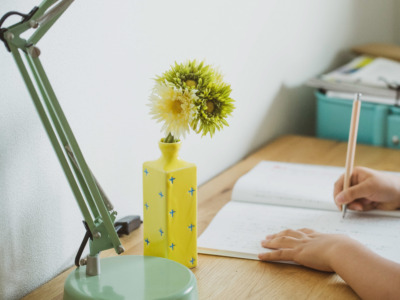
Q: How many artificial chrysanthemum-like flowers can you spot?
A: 3